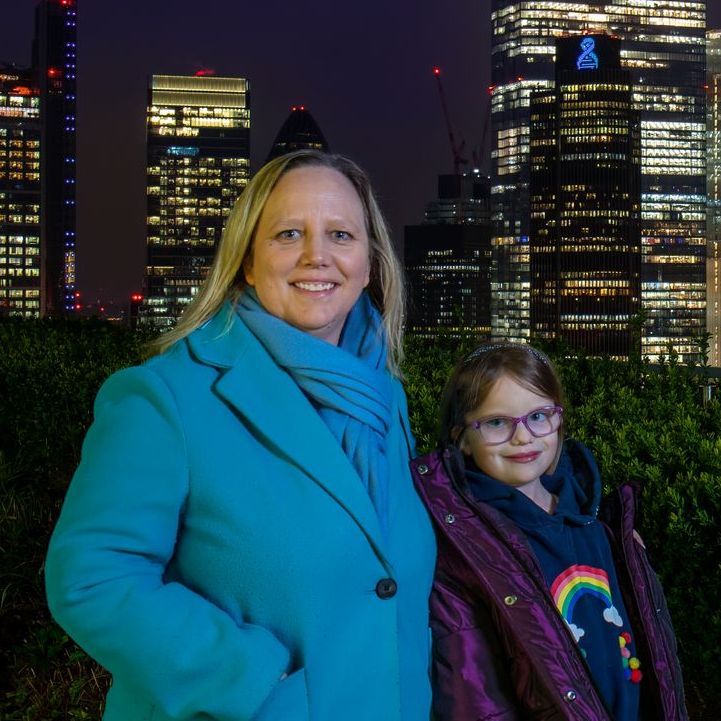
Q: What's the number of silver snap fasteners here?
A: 4